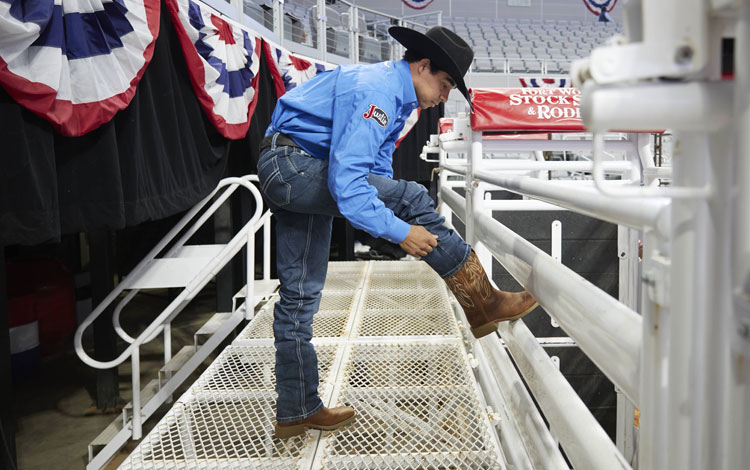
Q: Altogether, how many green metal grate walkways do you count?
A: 0